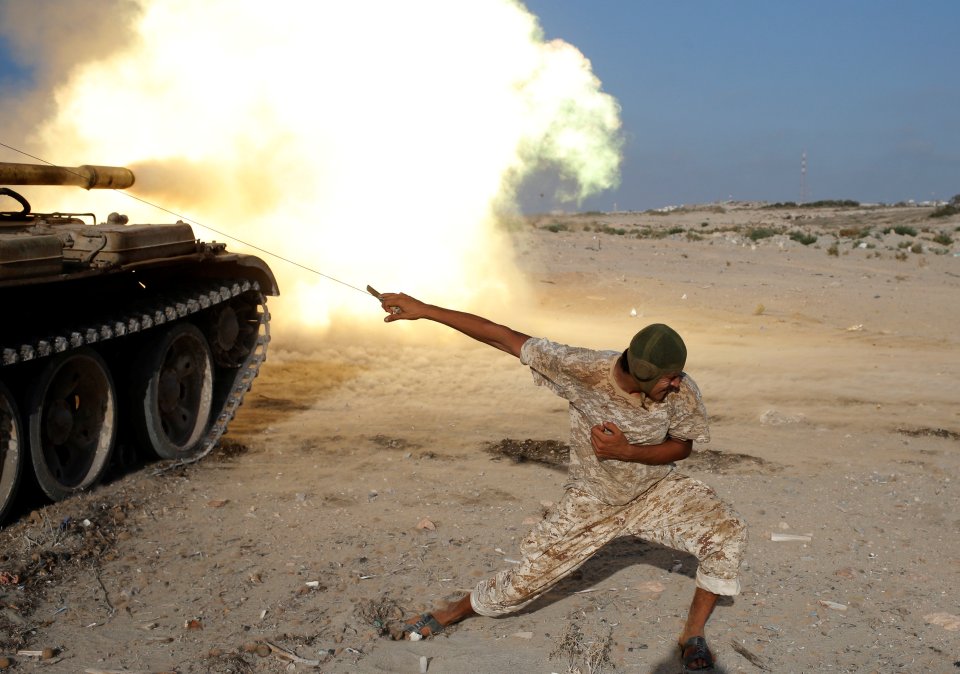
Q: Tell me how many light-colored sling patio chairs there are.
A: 0